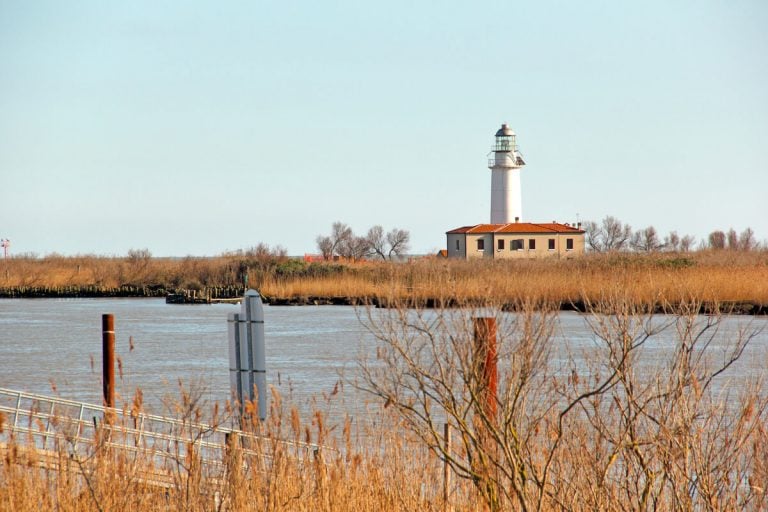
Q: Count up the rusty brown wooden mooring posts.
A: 2